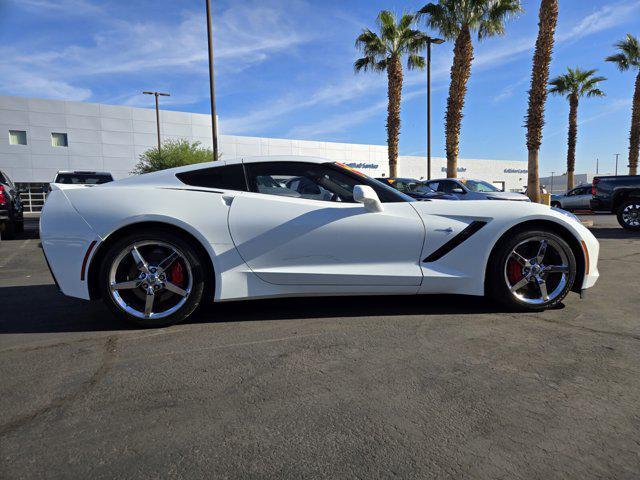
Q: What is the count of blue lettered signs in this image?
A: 3